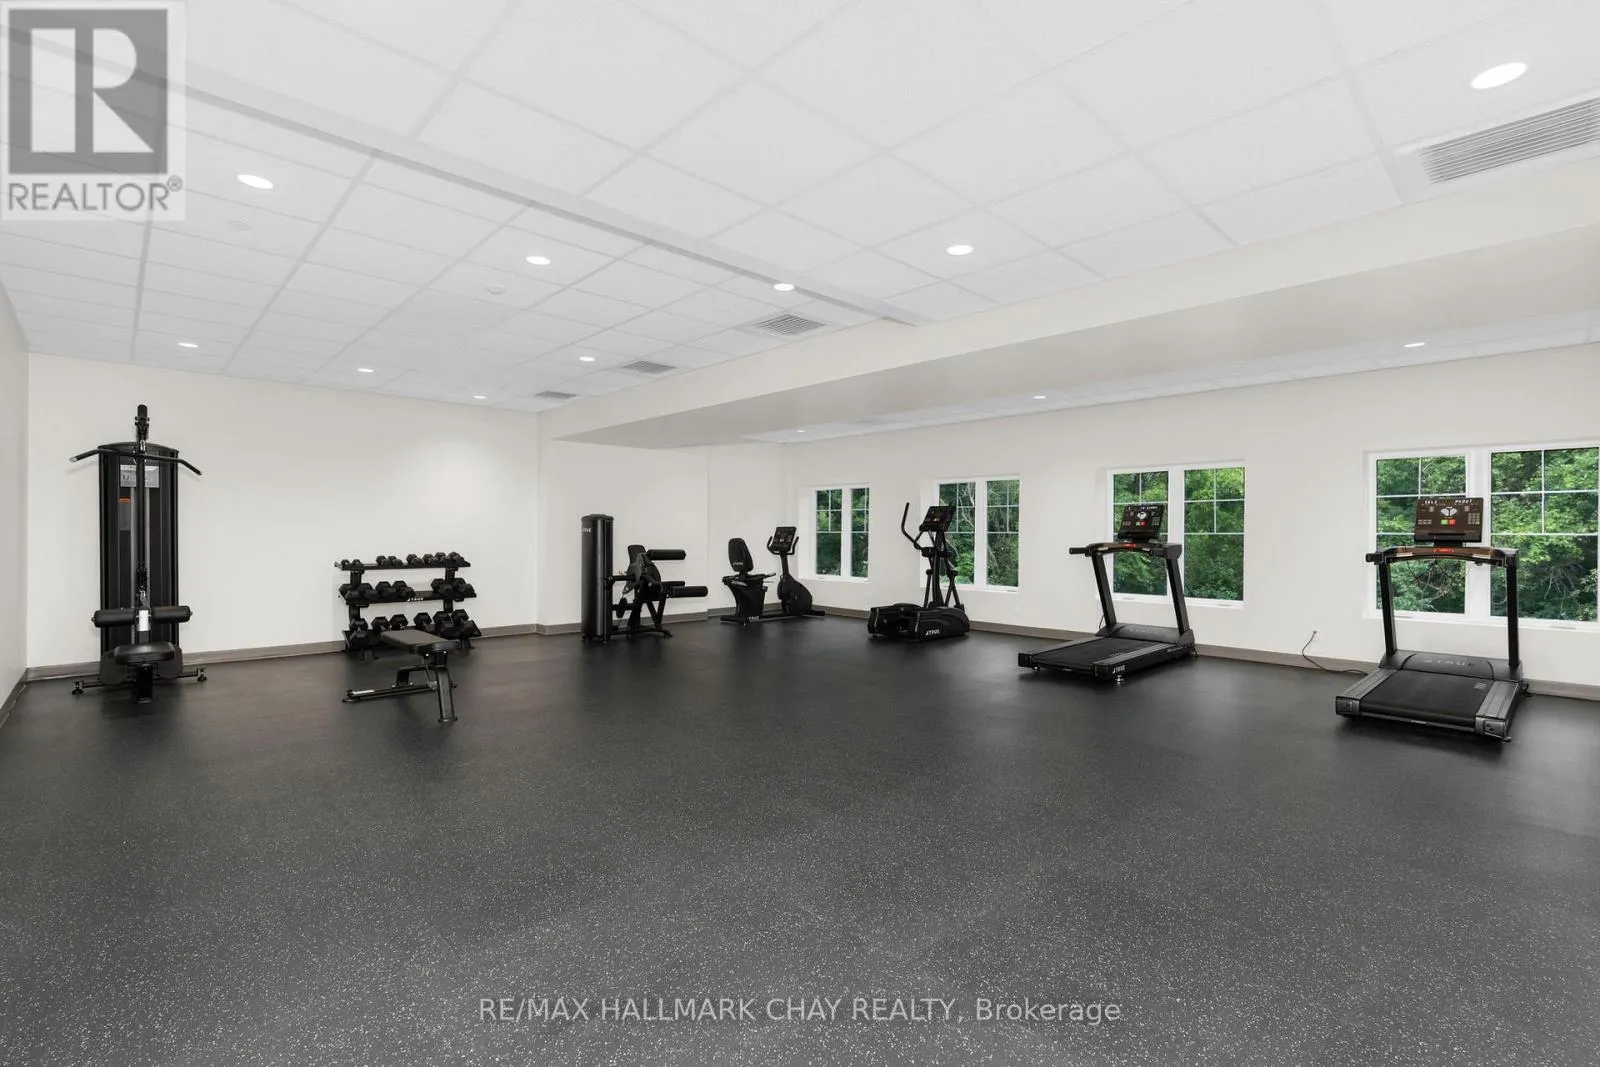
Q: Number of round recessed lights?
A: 12